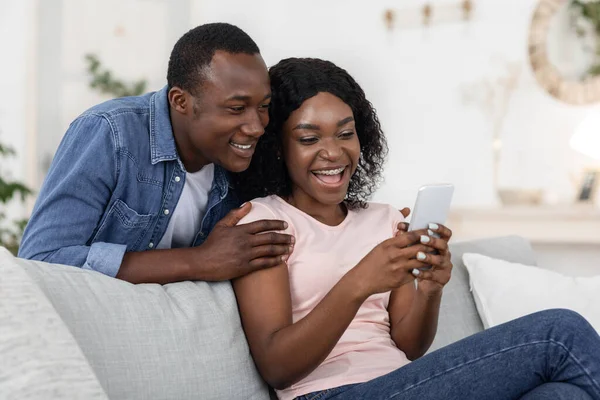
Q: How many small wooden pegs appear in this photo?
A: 3